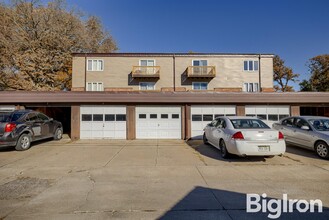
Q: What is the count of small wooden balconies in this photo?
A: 2